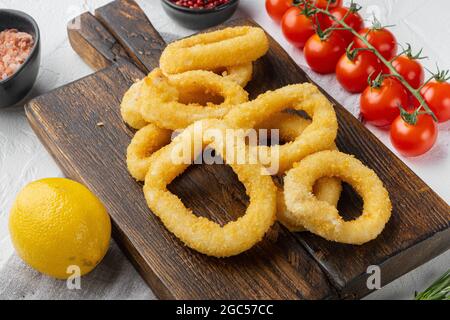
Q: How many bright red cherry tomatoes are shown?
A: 11